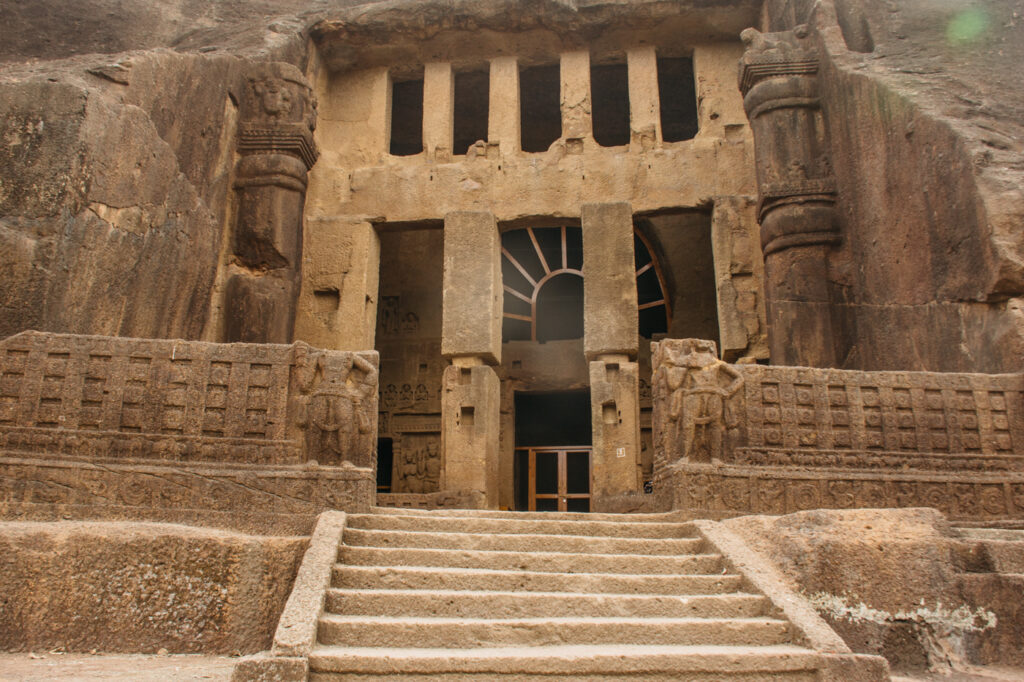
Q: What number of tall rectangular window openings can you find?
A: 5